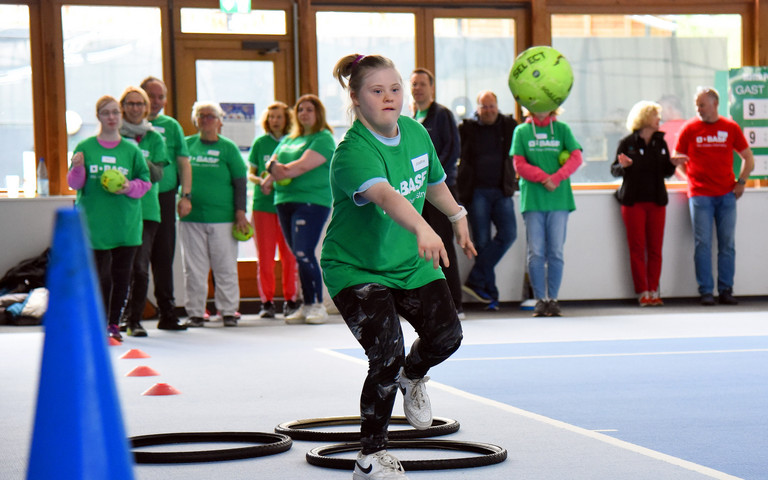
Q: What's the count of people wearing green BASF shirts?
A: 8